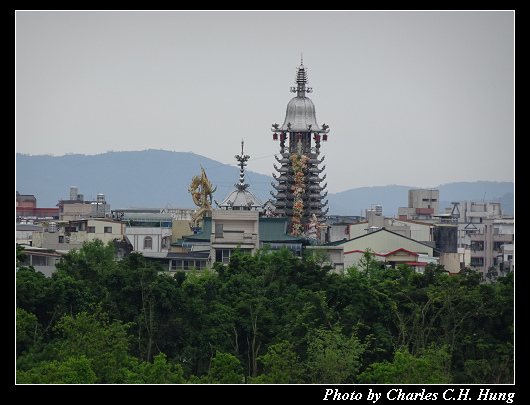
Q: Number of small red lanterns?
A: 5